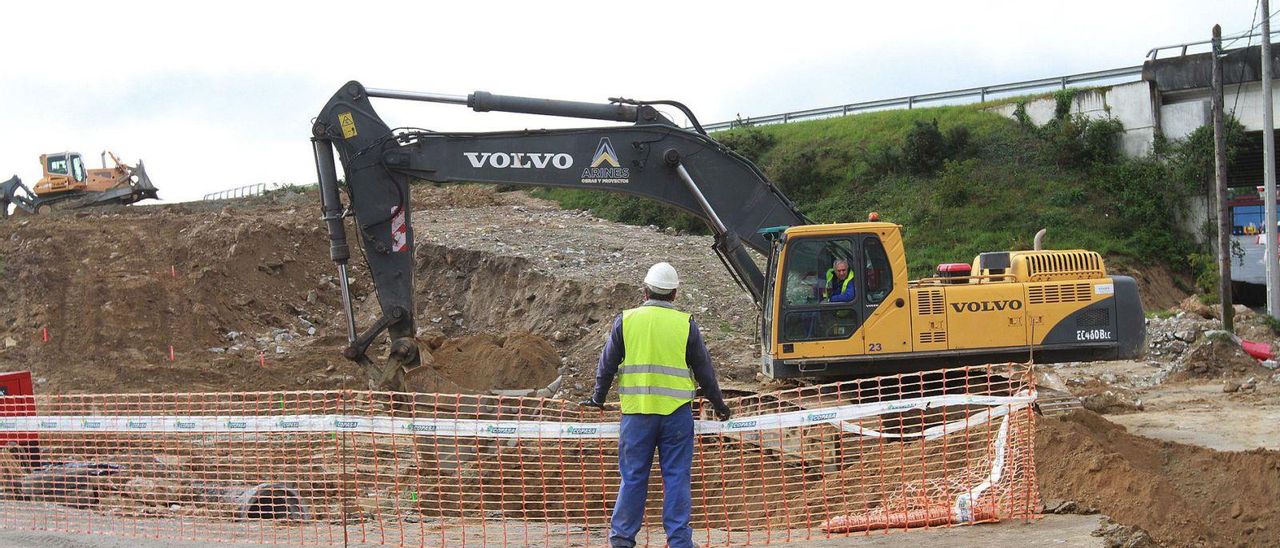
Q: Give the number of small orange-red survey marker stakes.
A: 4